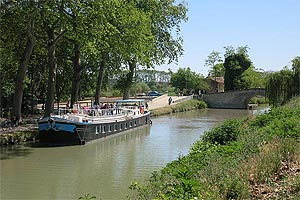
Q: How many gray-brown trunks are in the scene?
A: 5